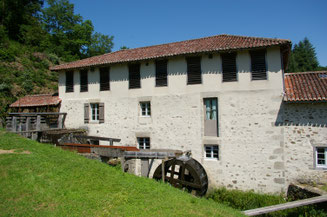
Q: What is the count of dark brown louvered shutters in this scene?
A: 8